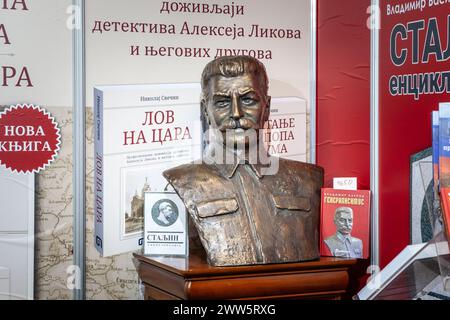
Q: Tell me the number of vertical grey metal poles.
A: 3